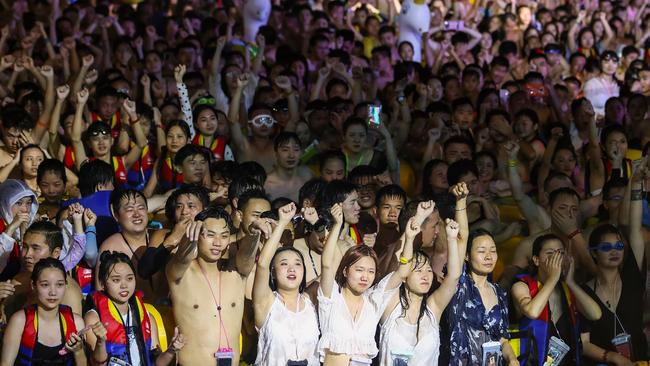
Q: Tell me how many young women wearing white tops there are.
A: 3